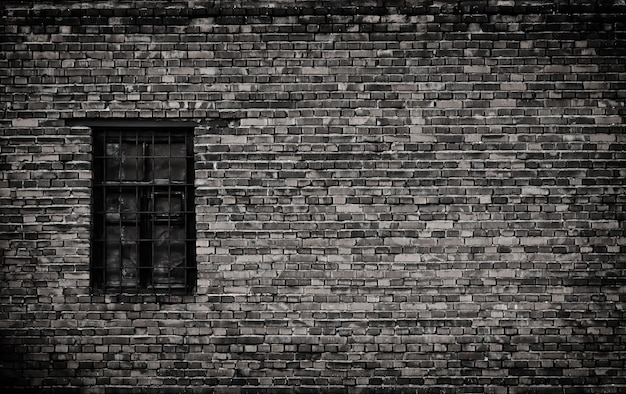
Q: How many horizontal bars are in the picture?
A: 5